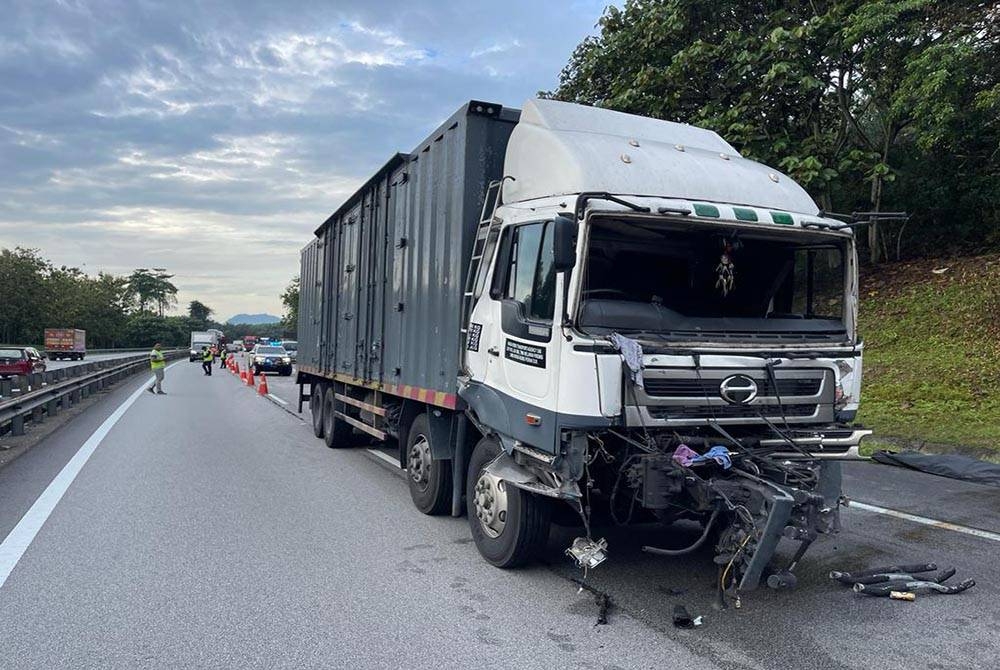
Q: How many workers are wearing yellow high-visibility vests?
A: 3